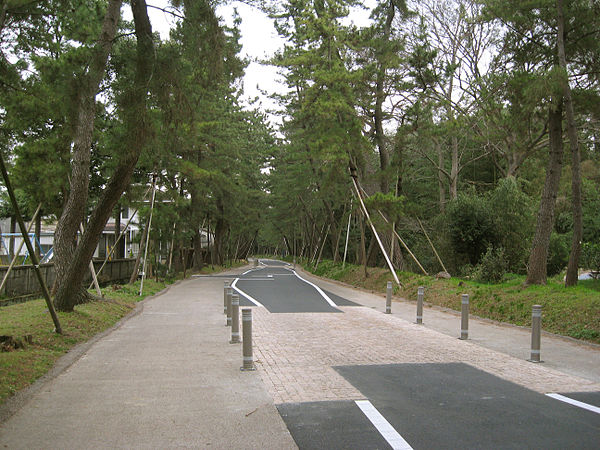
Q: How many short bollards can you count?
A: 8